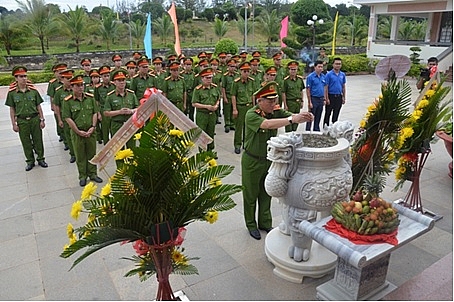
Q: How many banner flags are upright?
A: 4